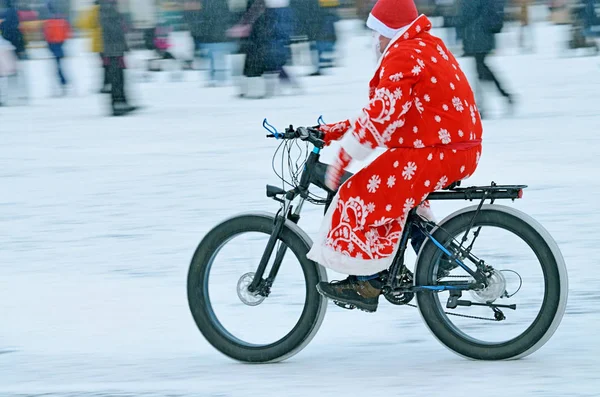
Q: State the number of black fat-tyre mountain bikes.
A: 1